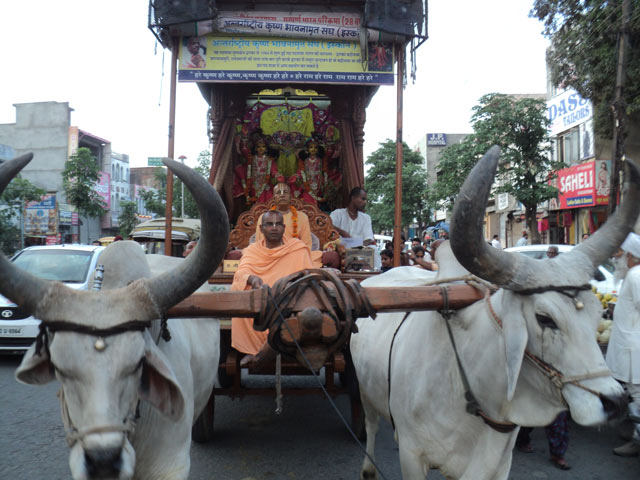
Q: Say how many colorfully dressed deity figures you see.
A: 2